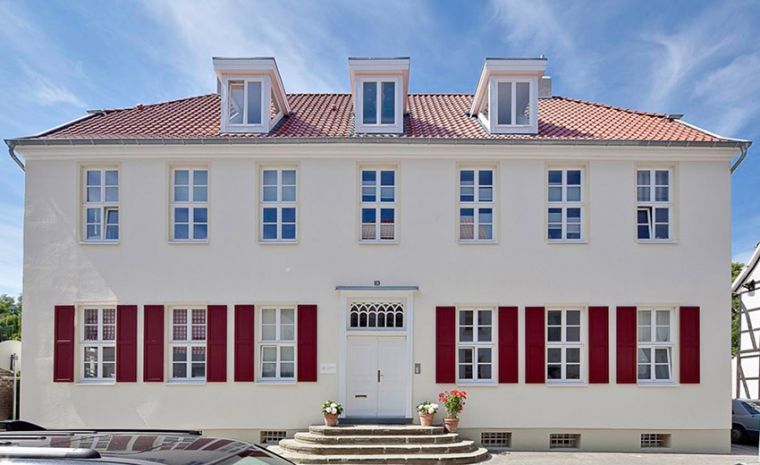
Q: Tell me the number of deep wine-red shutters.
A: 12